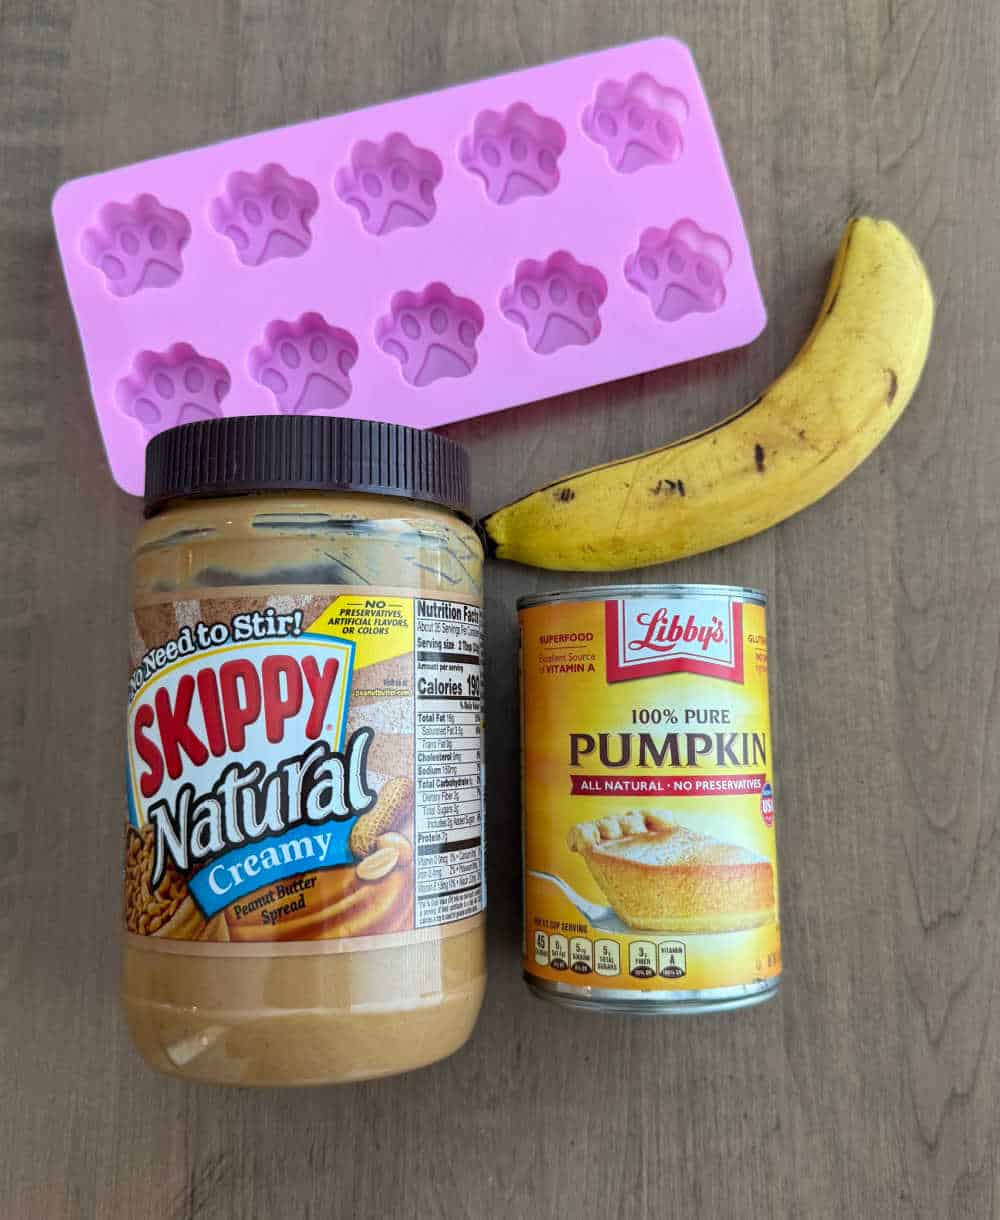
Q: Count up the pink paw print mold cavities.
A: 10